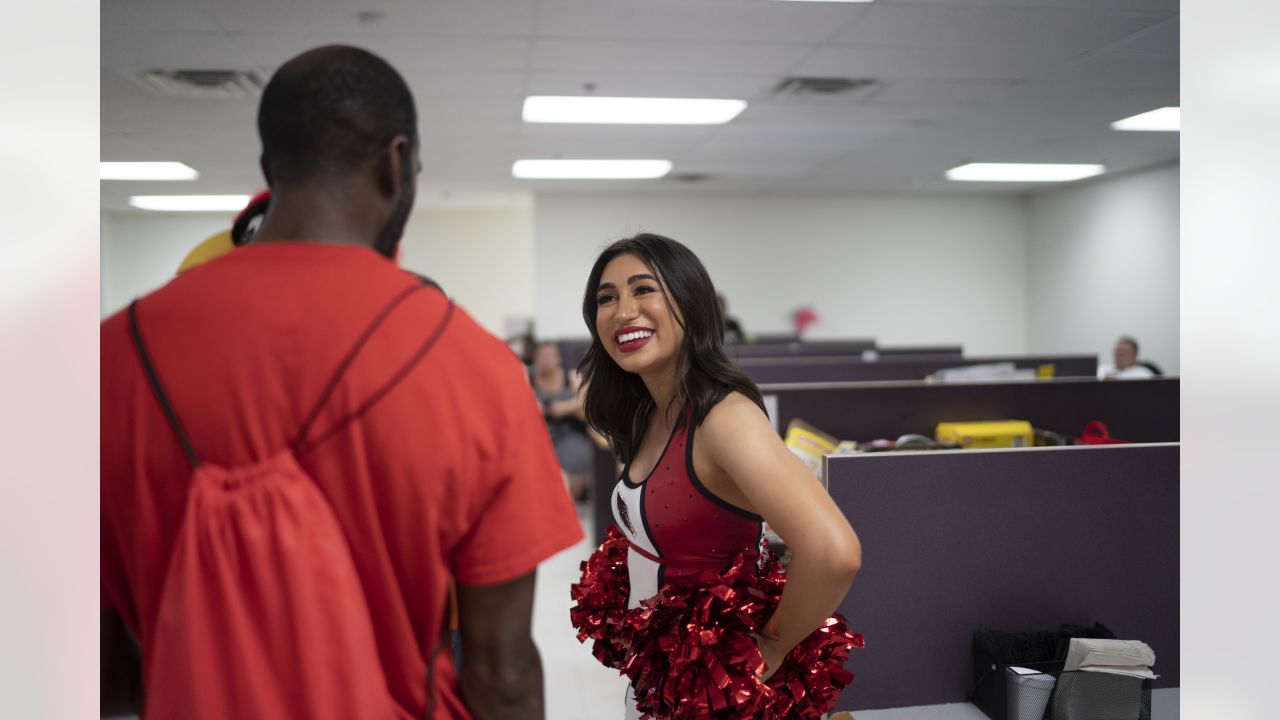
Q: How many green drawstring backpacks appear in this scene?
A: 0